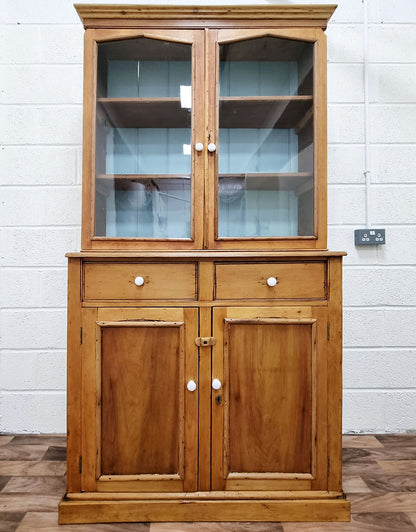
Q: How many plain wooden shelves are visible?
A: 2